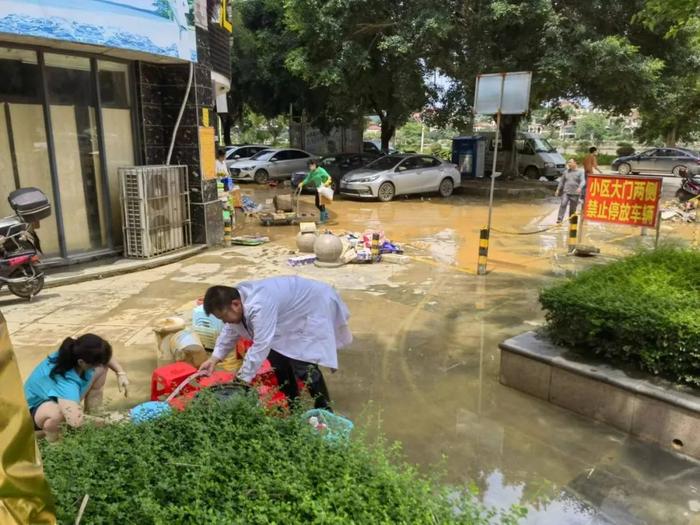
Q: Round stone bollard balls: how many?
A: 2